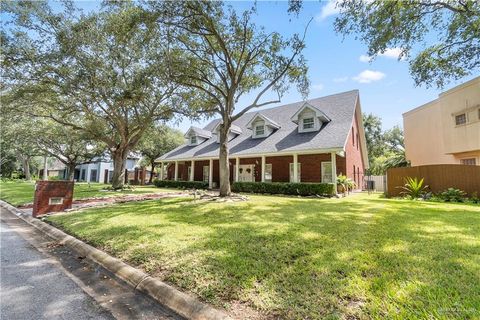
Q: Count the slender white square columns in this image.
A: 8